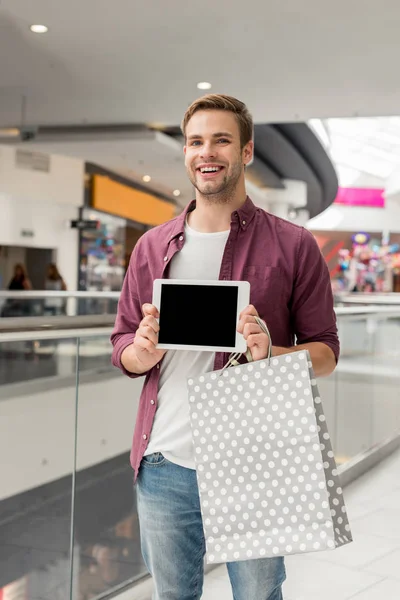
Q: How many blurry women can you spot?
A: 2